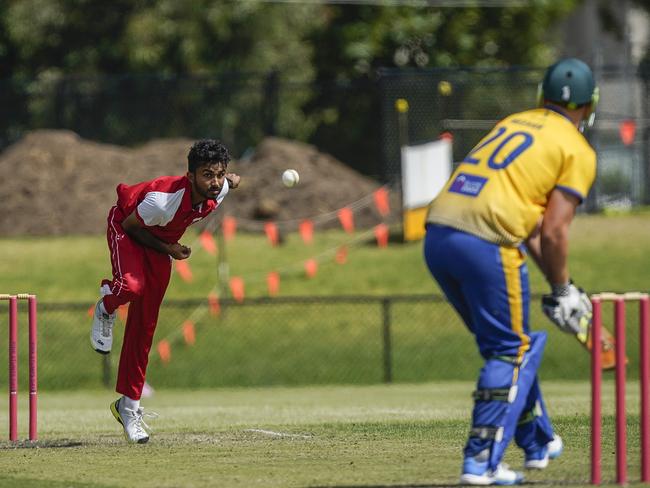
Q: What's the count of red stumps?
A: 5